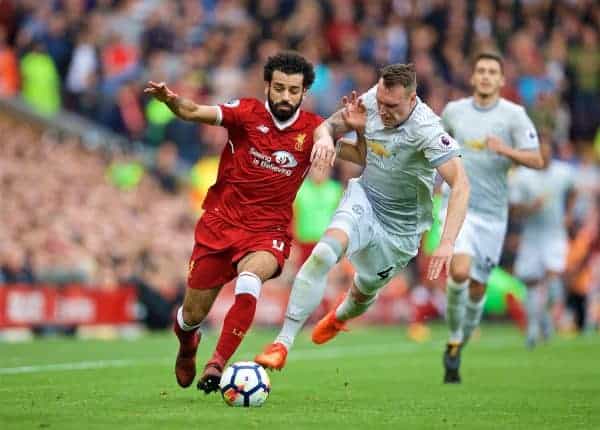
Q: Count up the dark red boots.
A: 2